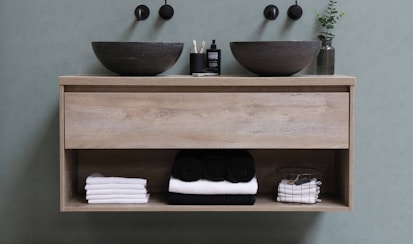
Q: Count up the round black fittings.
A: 4